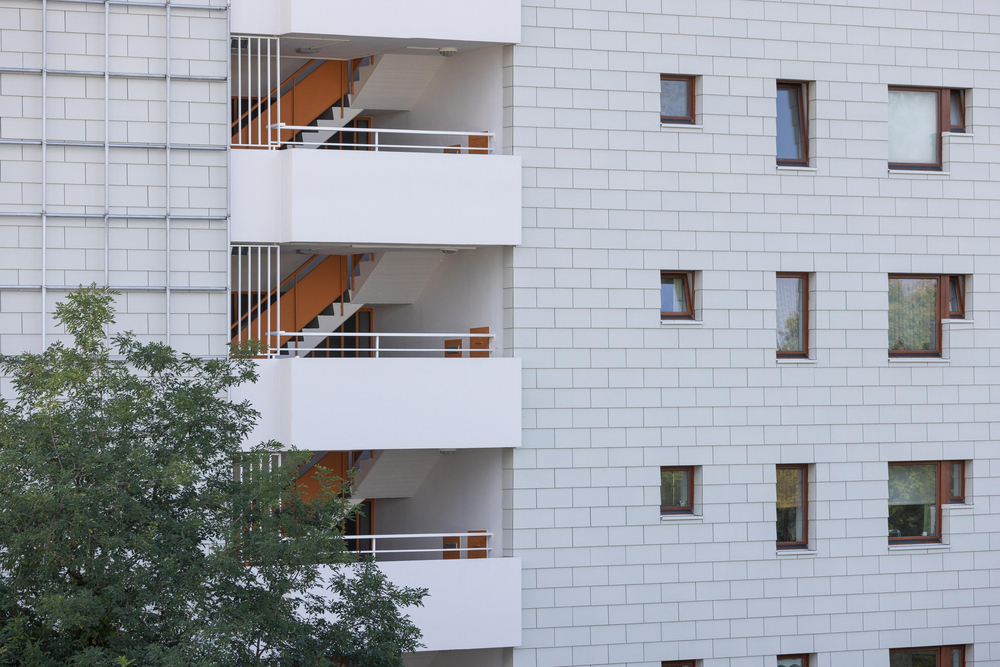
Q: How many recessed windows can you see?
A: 12